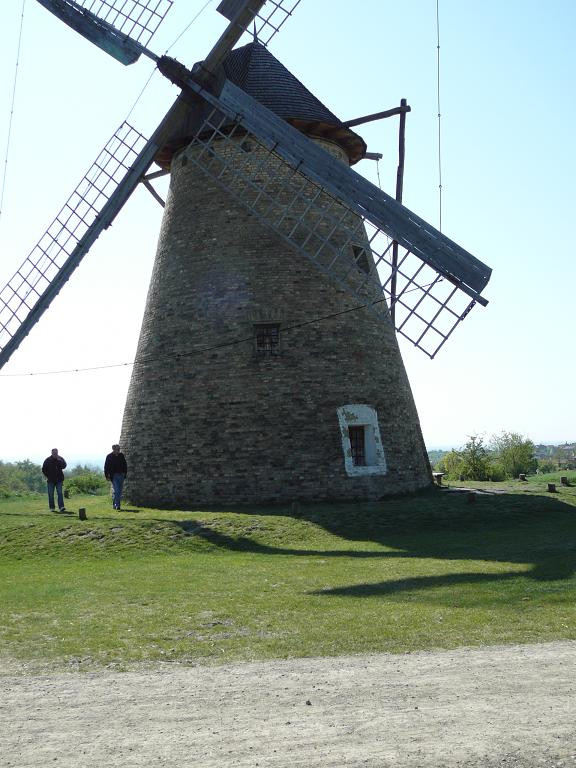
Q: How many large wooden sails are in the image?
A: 4